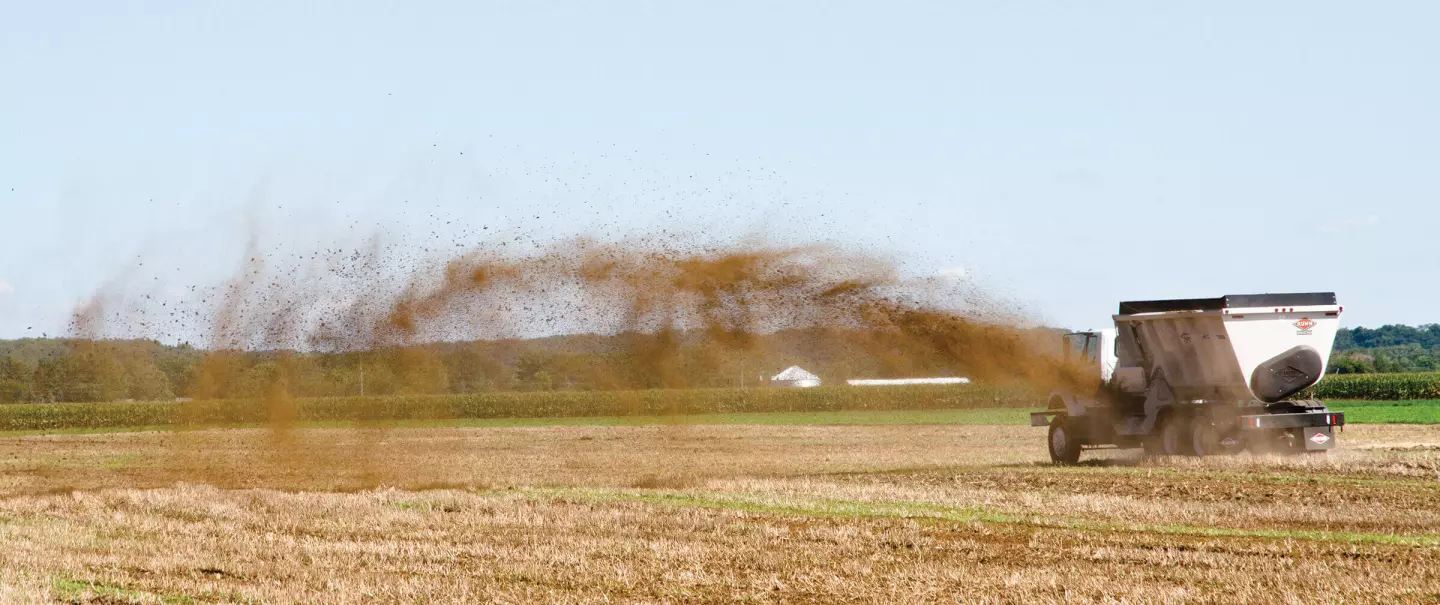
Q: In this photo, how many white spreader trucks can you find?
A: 1